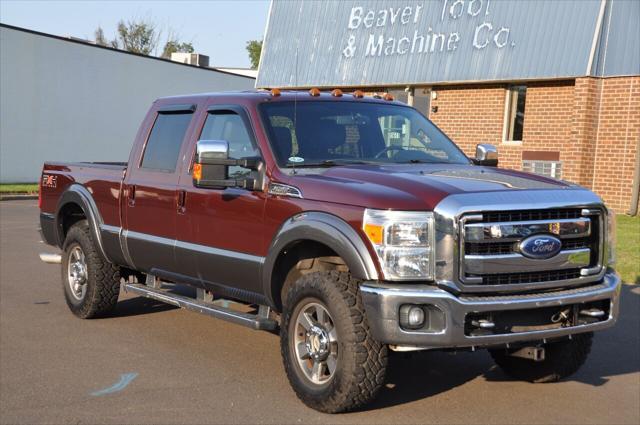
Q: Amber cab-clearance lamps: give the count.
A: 5